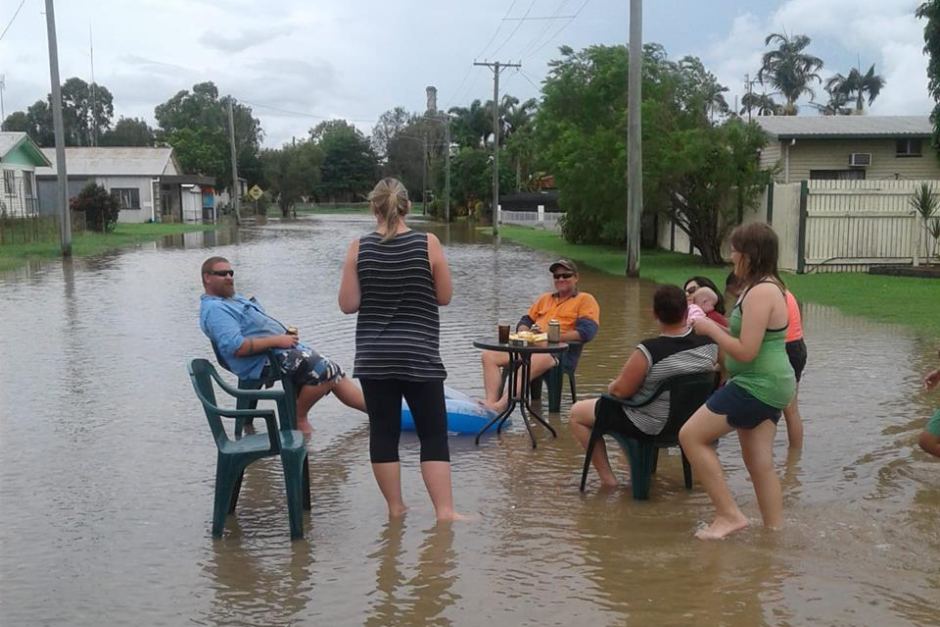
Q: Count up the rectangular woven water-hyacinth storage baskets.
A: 0